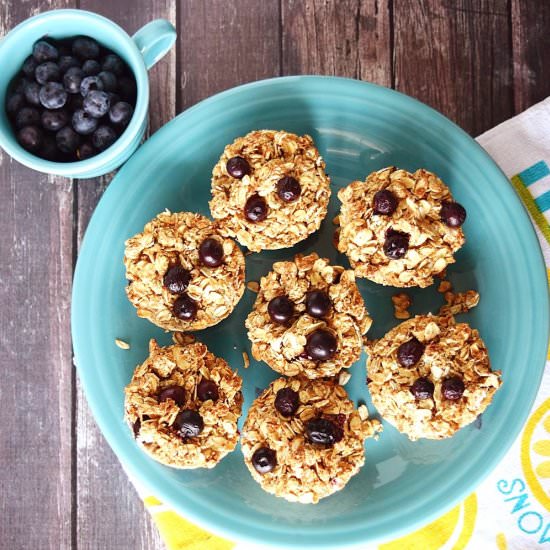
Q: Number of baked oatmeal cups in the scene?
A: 7